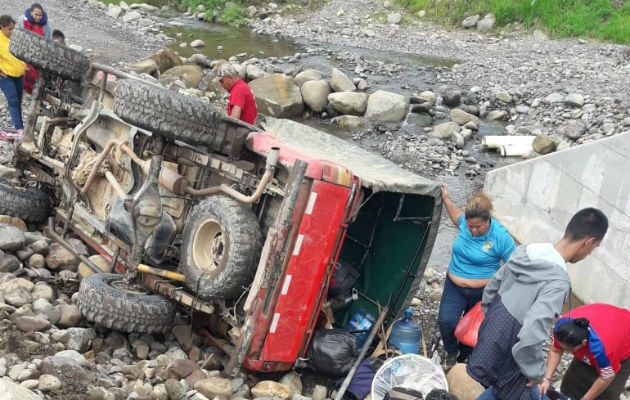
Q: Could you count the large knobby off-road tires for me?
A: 5